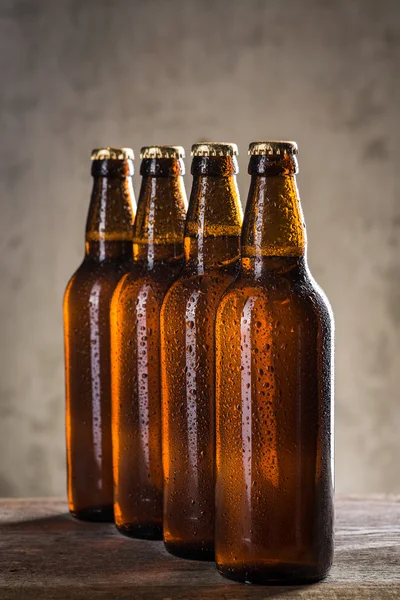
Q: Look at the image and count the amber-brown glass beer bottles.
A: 4